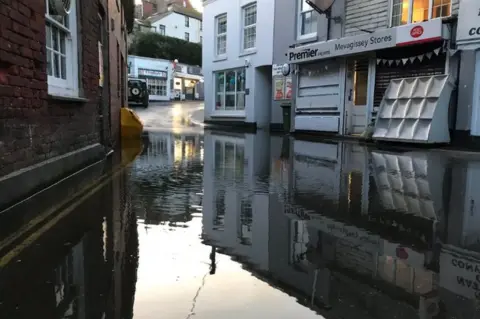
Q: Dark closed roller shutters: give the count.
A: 1